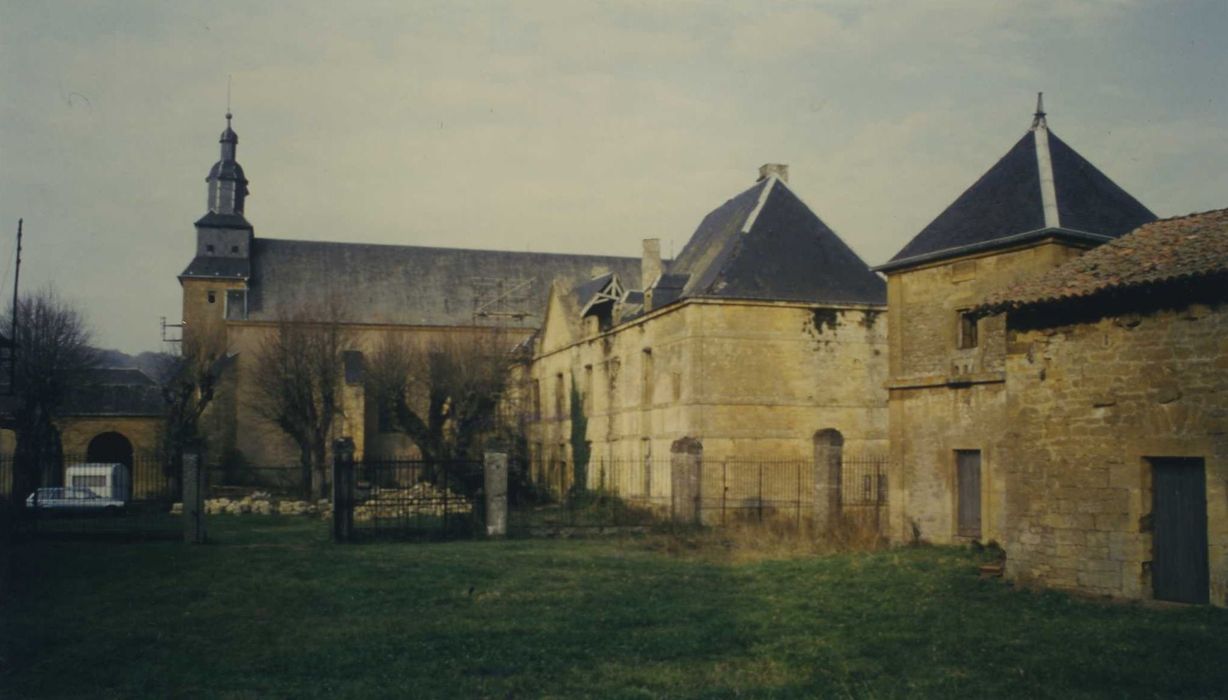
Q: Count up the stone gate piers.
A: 5